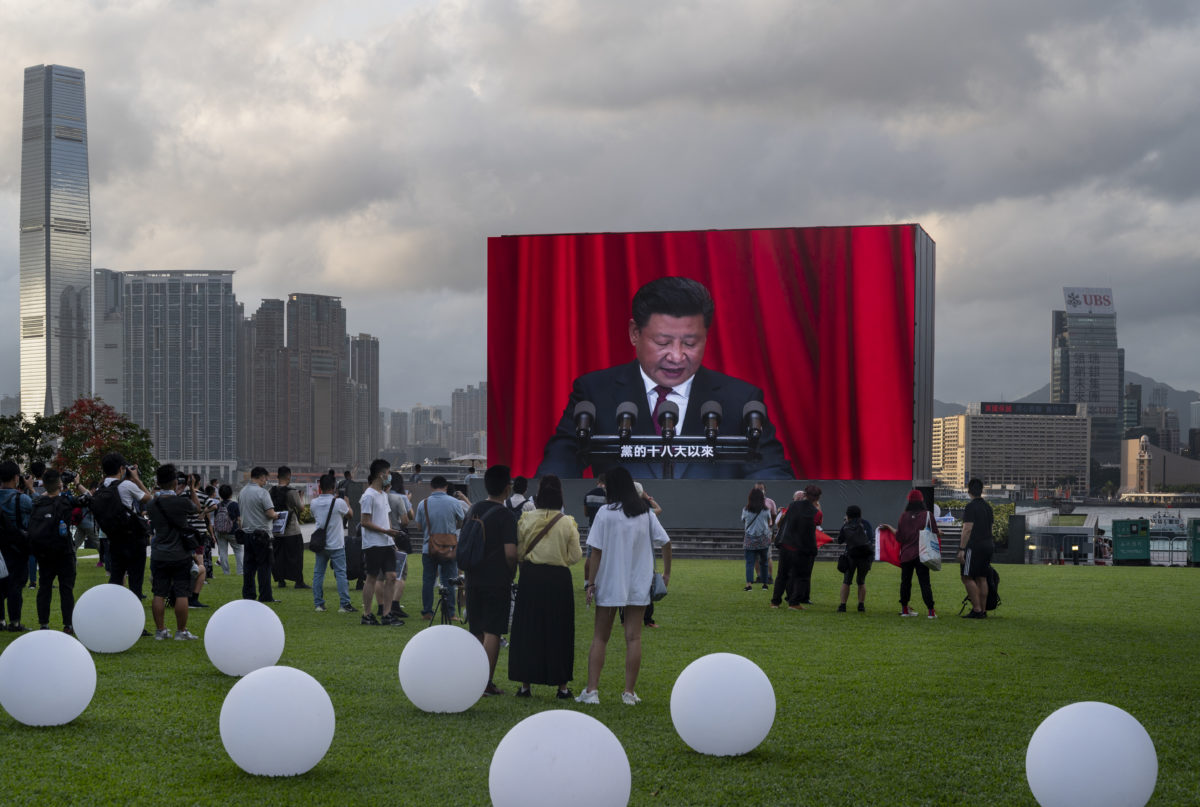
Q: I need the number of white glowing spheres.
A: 8